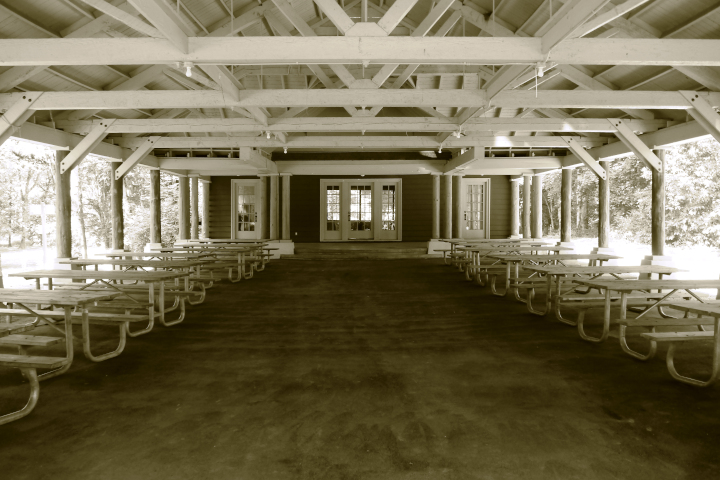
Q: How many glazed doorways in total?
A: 3